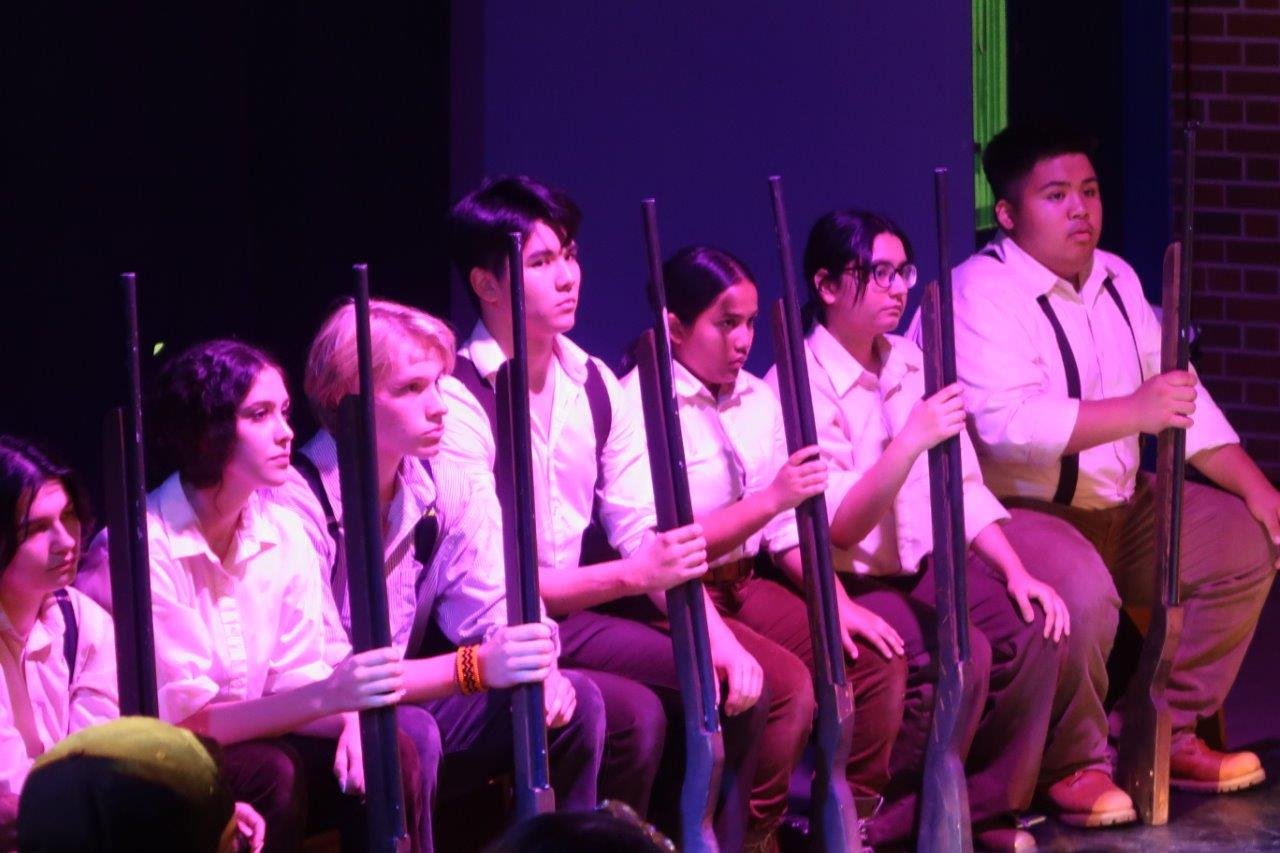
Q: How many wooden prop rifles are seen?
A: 7